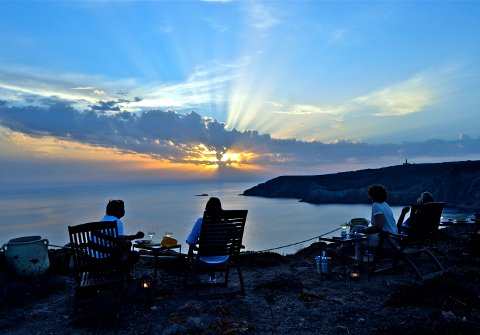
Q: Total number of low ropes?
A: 1